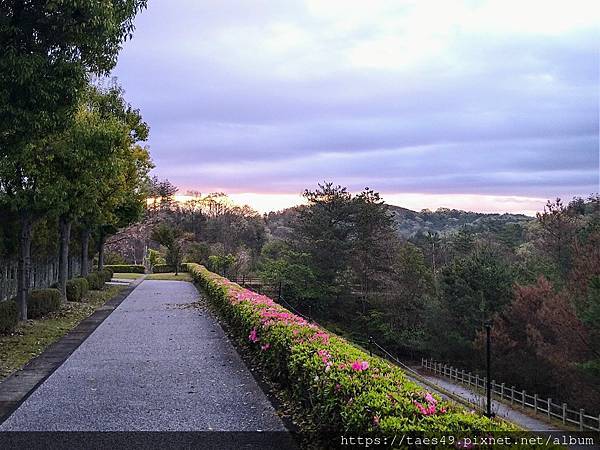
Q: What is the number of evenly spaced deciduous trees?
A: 4